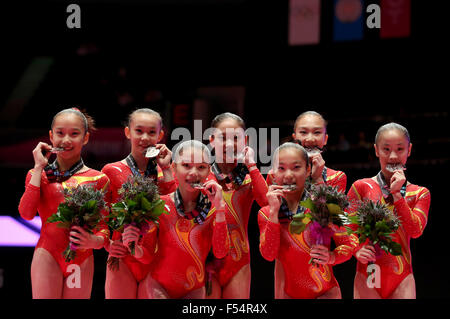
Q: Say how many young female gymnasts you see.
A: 7